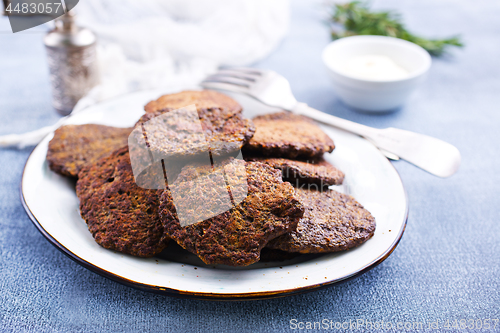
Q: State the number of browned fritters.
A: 8